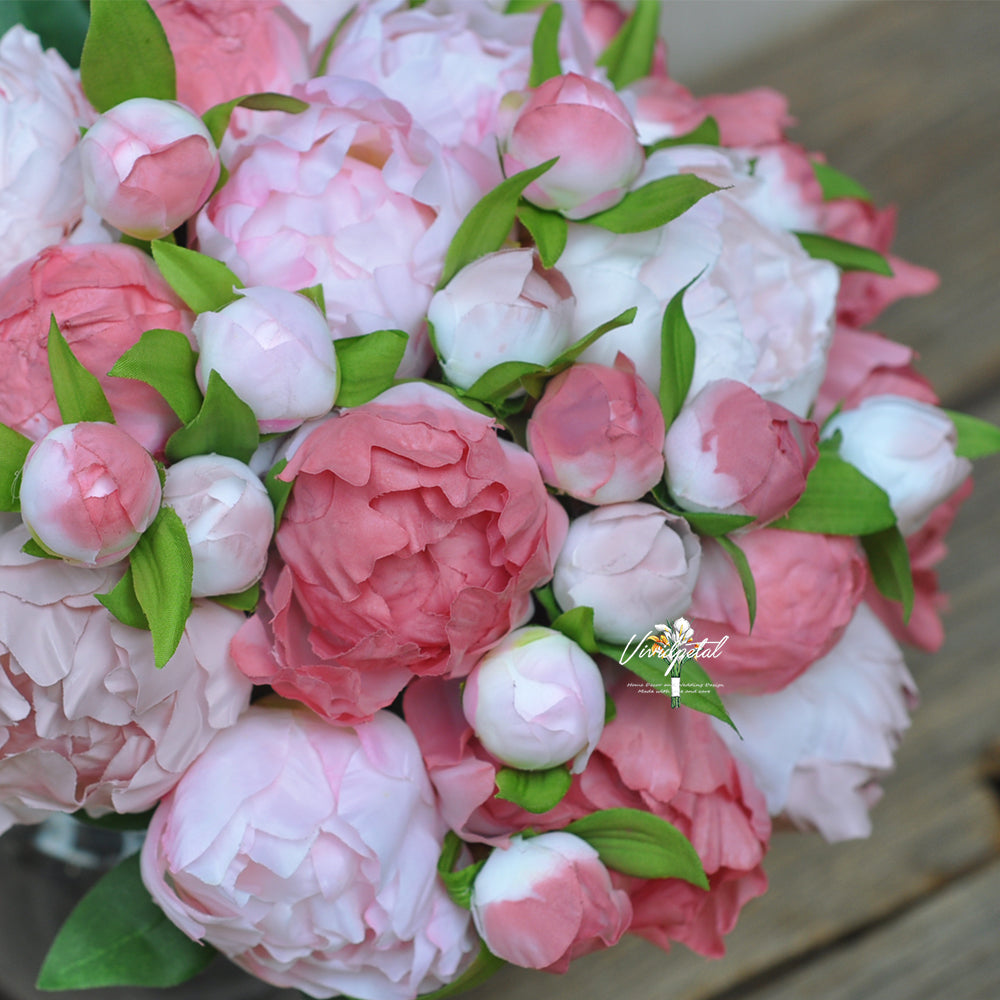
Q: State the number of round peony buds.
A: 12